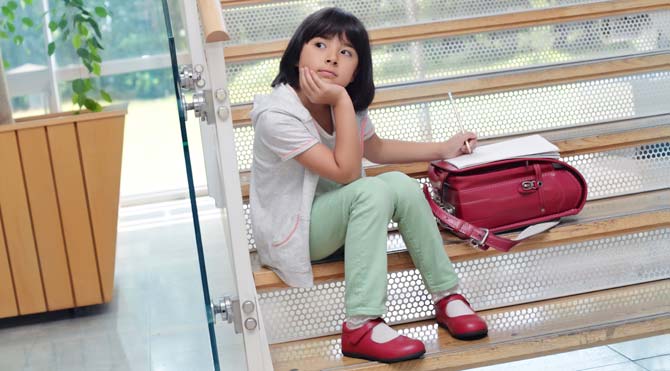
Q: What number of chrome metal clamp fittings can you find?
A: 3